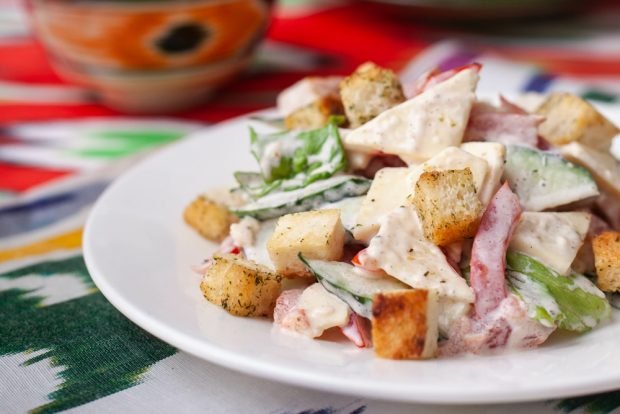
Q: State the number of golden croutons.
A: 9